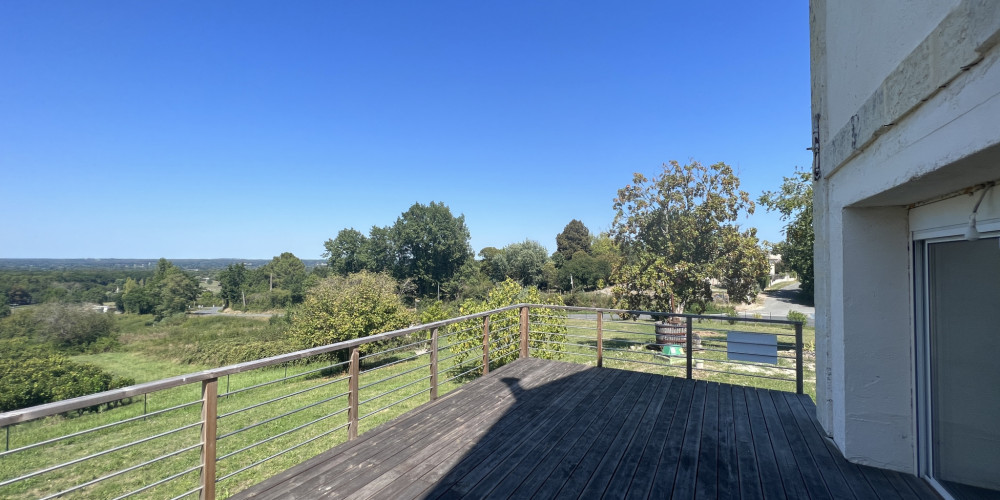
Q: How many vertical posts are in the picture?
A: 8